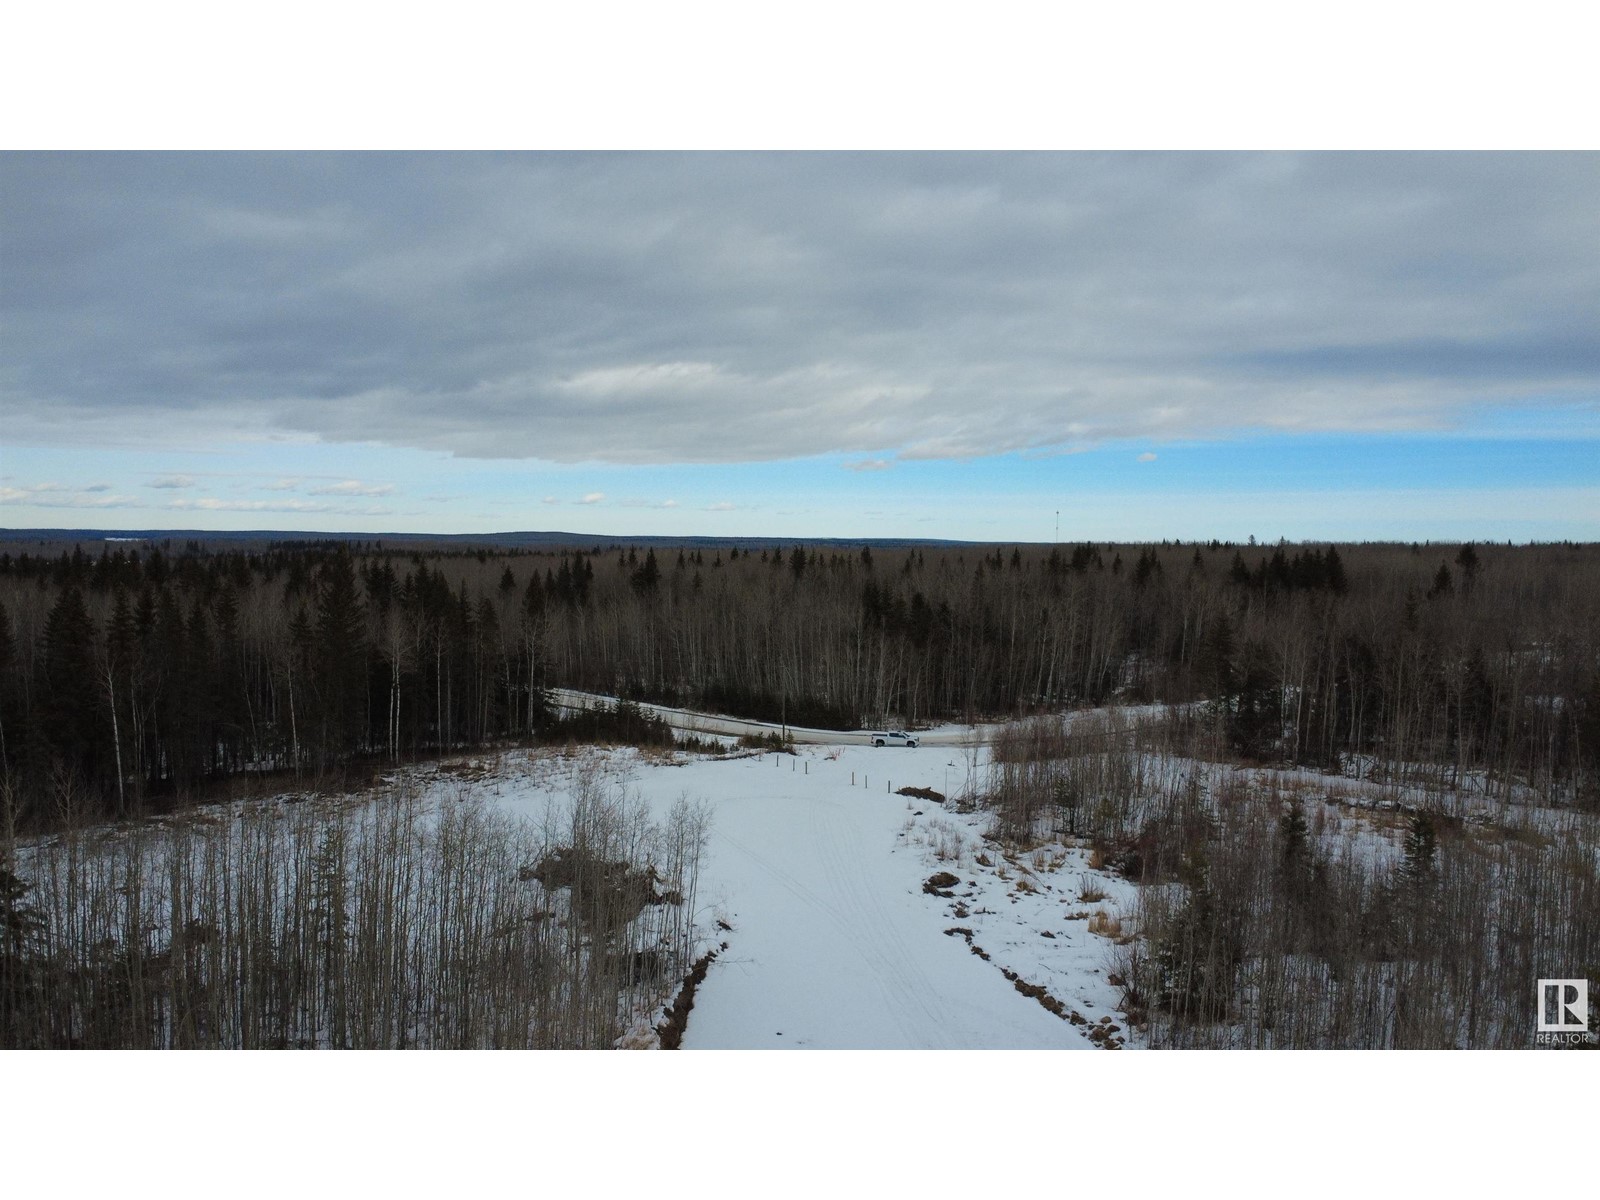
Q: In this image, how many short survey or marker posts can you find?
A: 6